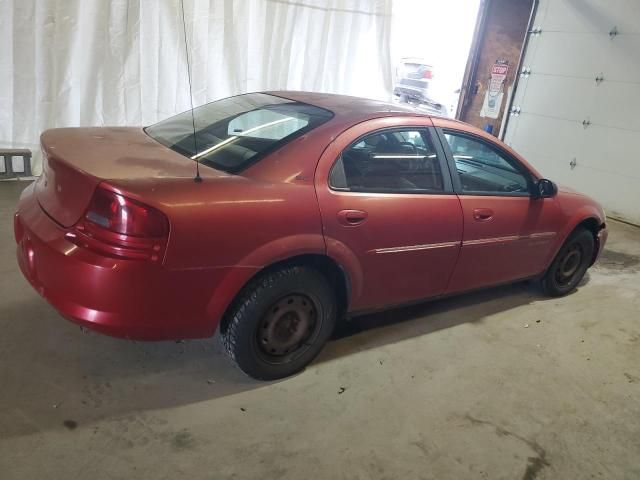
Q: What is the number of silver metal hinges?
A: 7